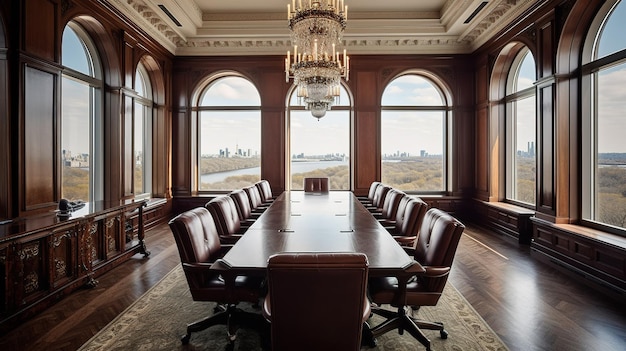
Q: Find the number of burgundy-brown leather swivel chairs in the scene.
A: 12